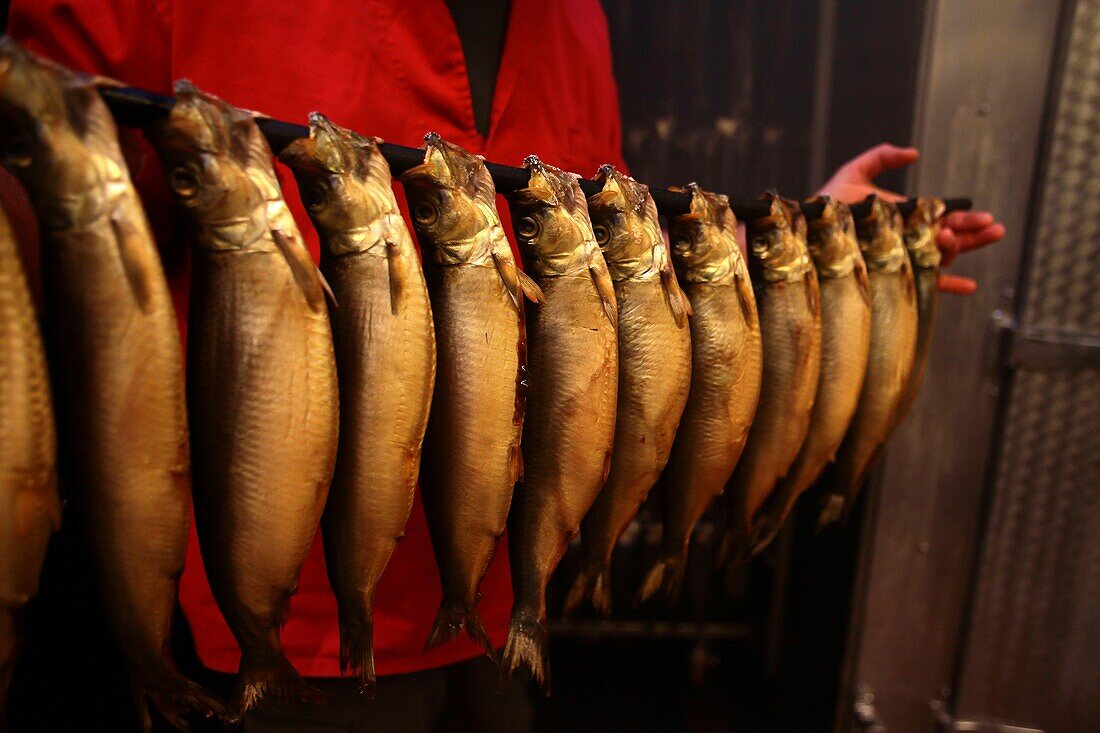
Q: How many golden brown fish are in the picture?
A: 12